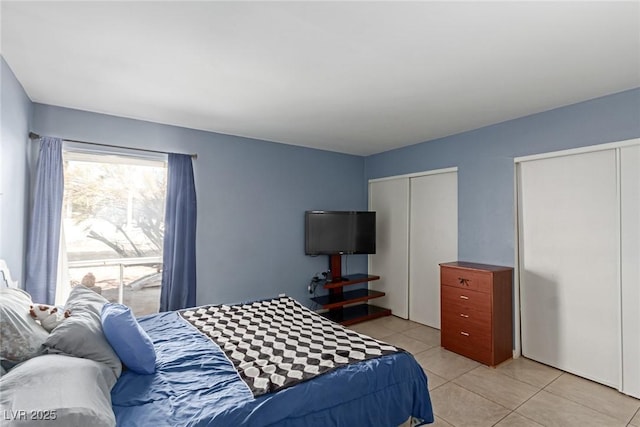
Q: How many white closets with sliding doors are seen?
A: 2